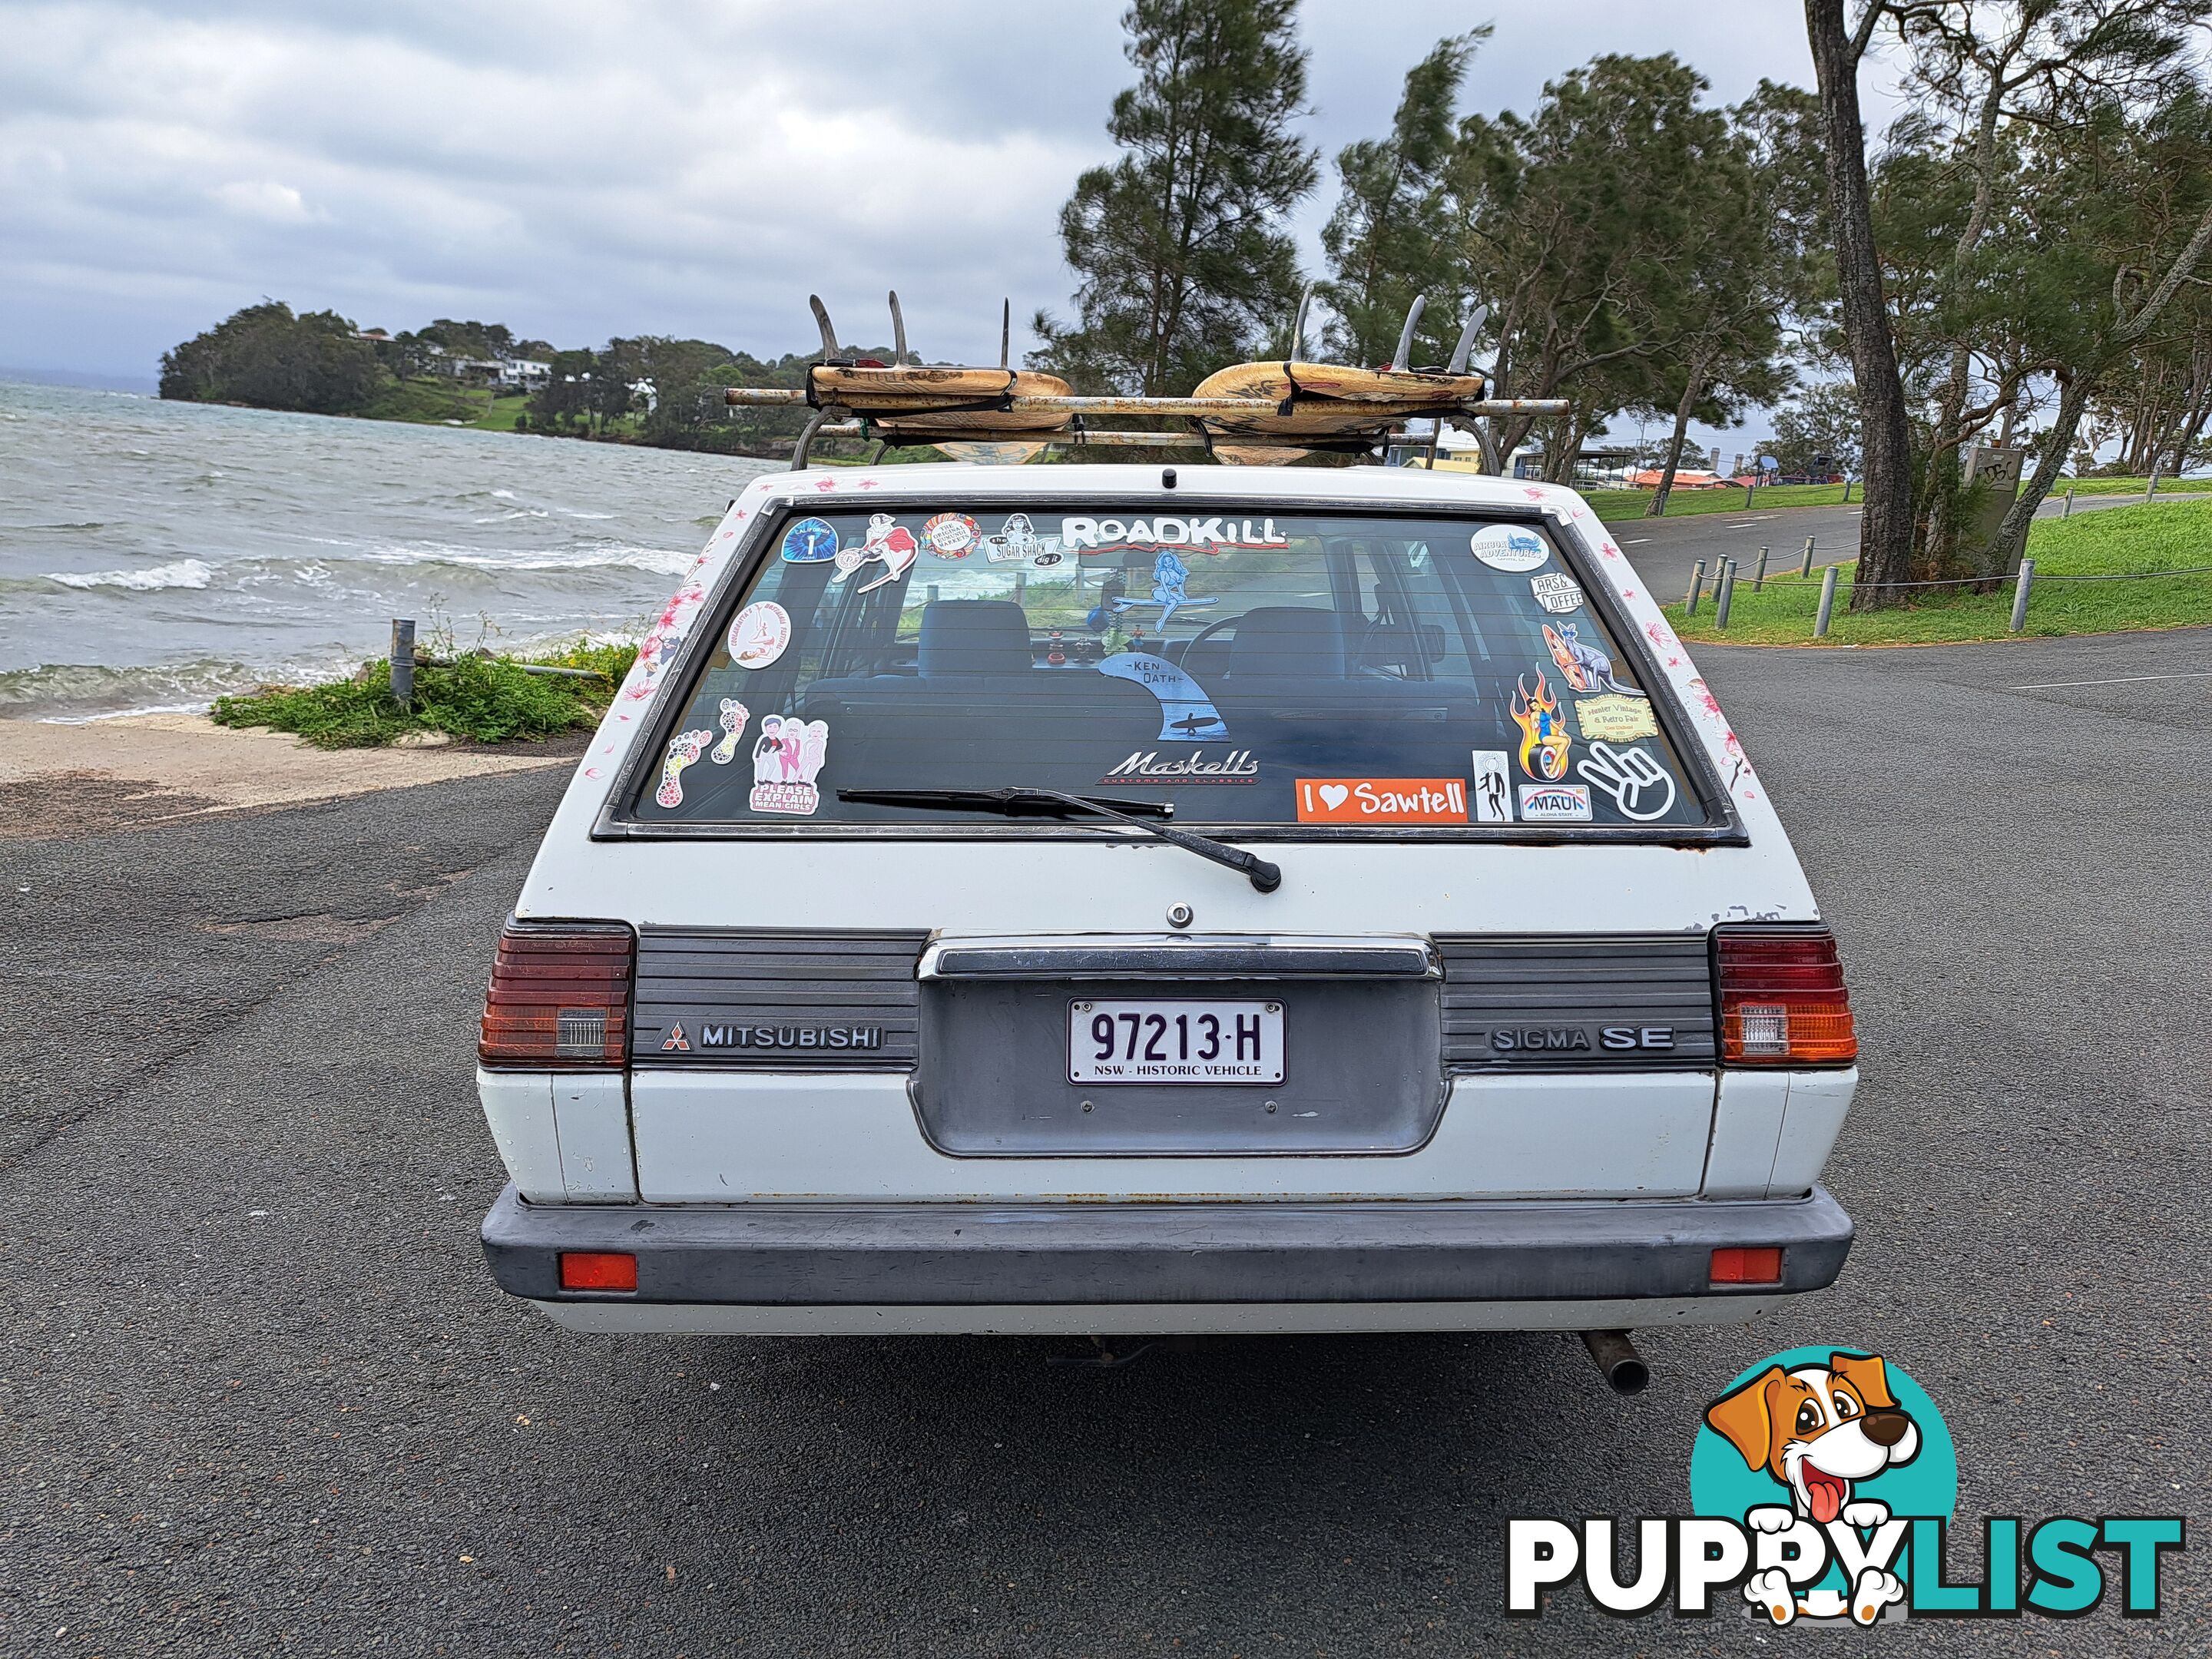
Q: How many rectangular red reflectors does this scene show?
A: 2